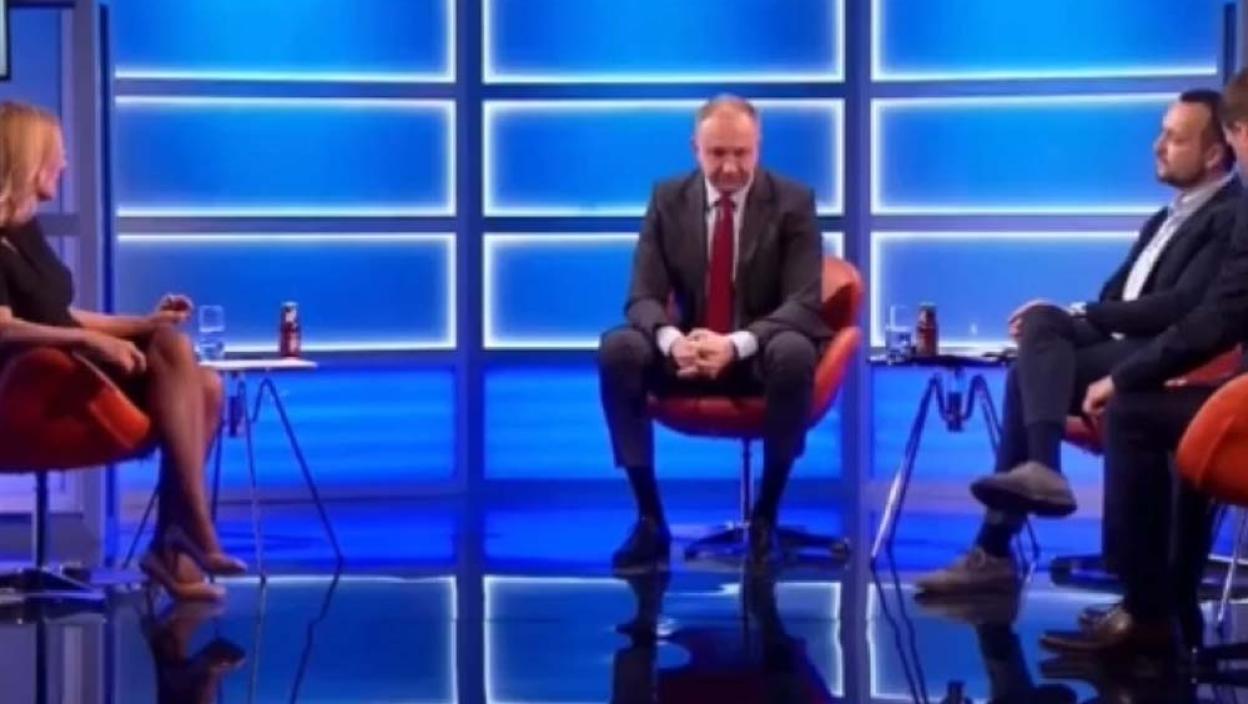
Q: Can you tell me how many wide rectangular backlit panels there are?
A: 9